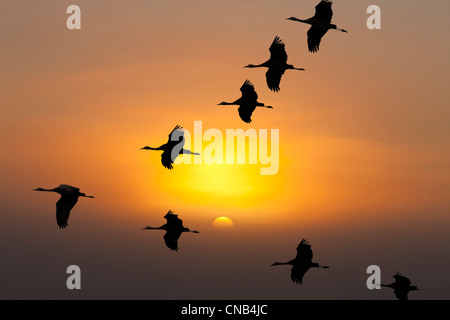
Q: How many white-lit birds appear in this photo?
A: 0